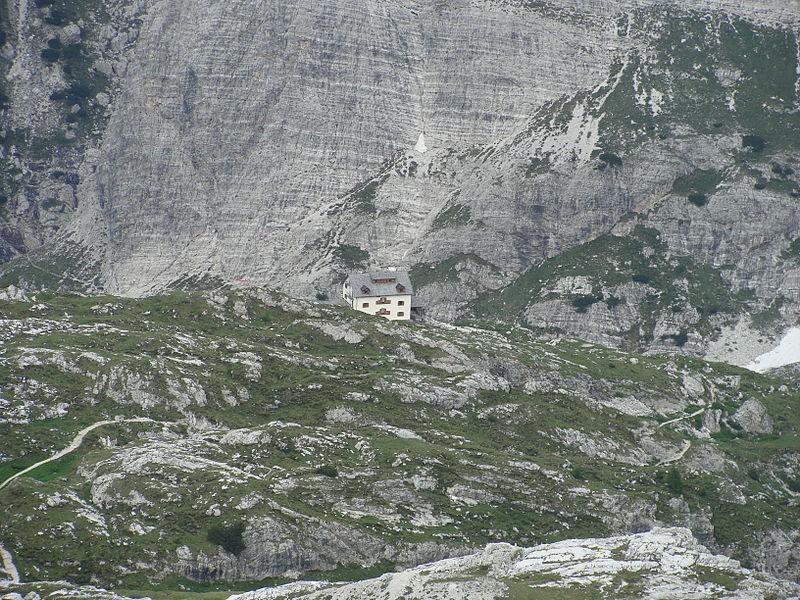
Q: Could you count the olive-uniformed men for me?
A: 0